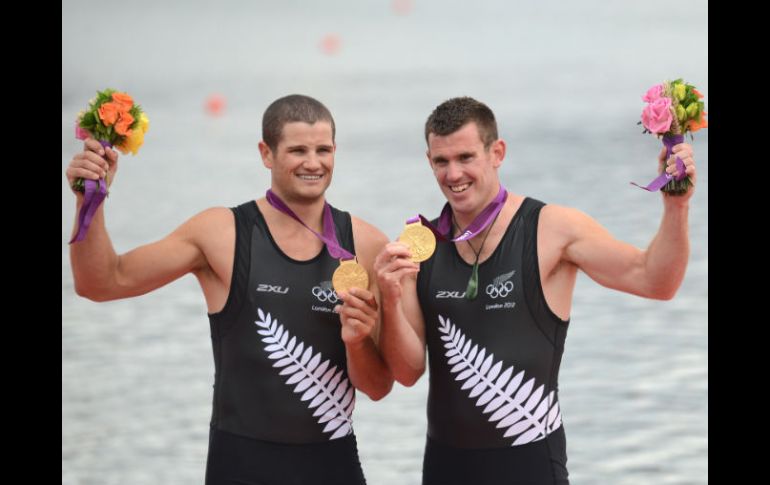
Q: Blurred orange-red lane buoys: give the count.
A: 3